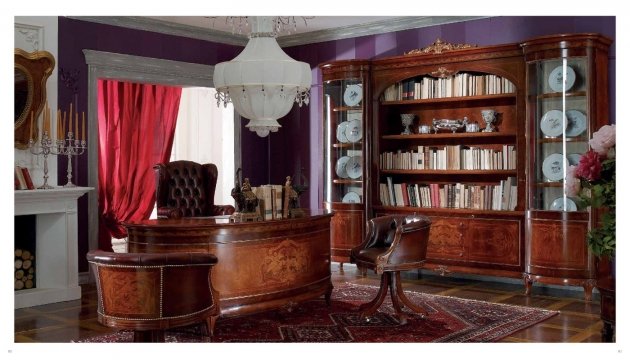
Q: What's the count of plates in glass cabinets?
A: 12